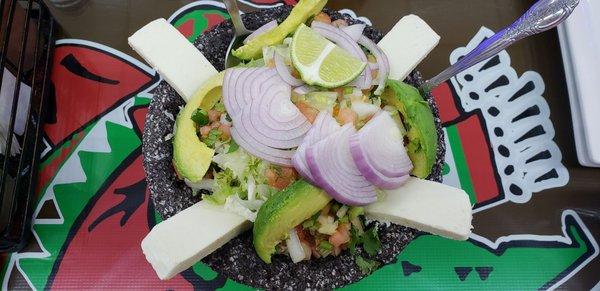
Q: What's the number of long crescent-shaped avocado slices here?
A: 4